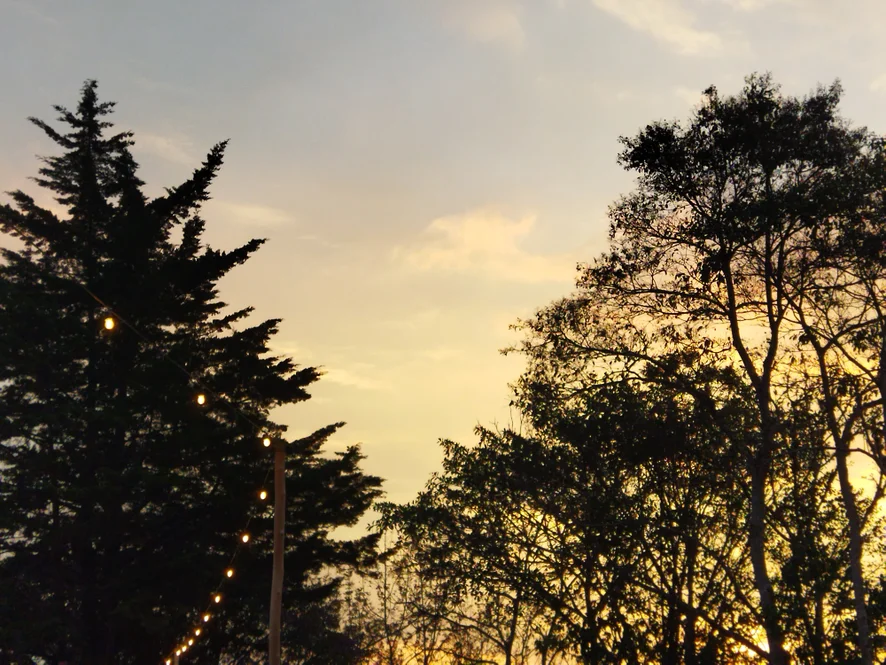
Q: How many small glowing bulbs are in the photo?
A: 13